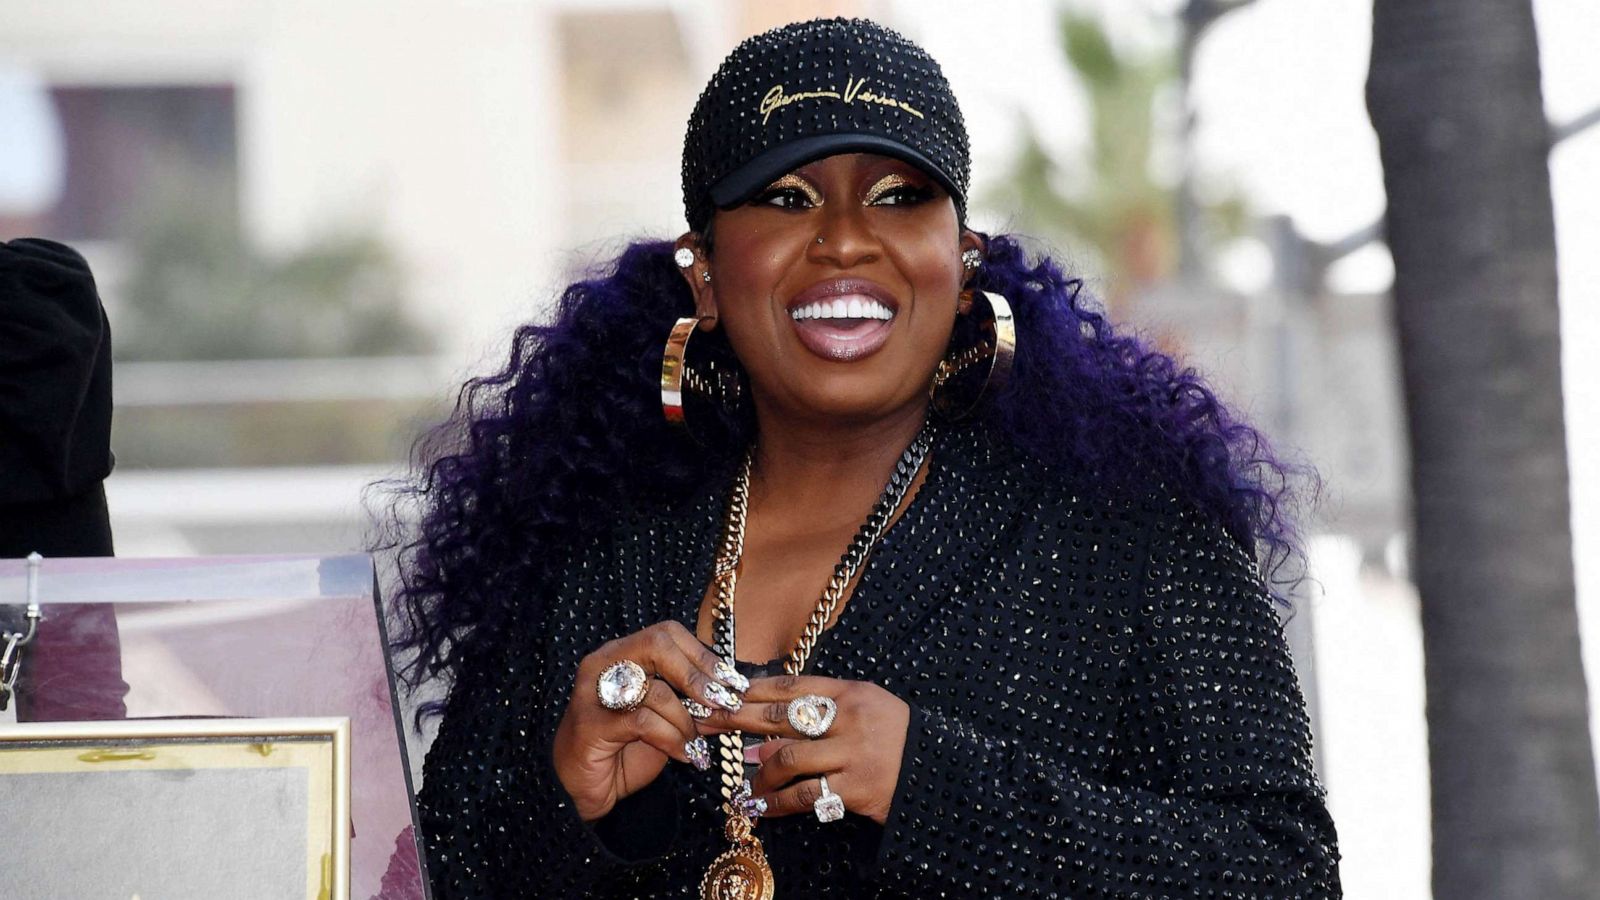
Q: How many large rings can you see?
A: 3